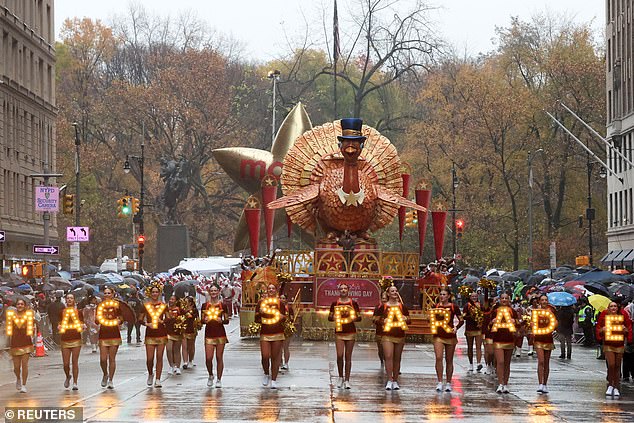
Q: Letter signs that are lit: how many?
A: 11